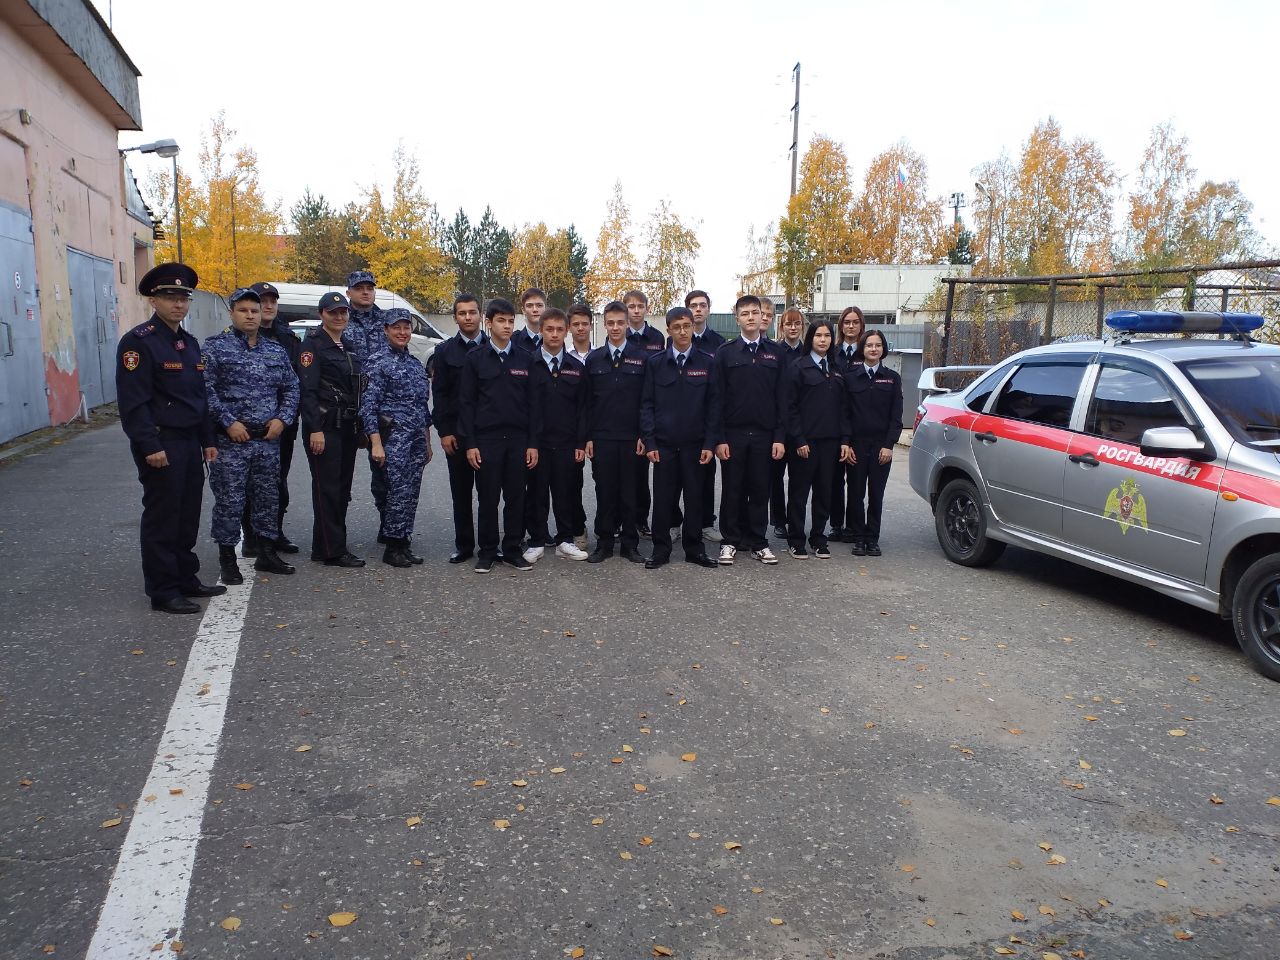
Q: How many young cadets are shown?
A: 15